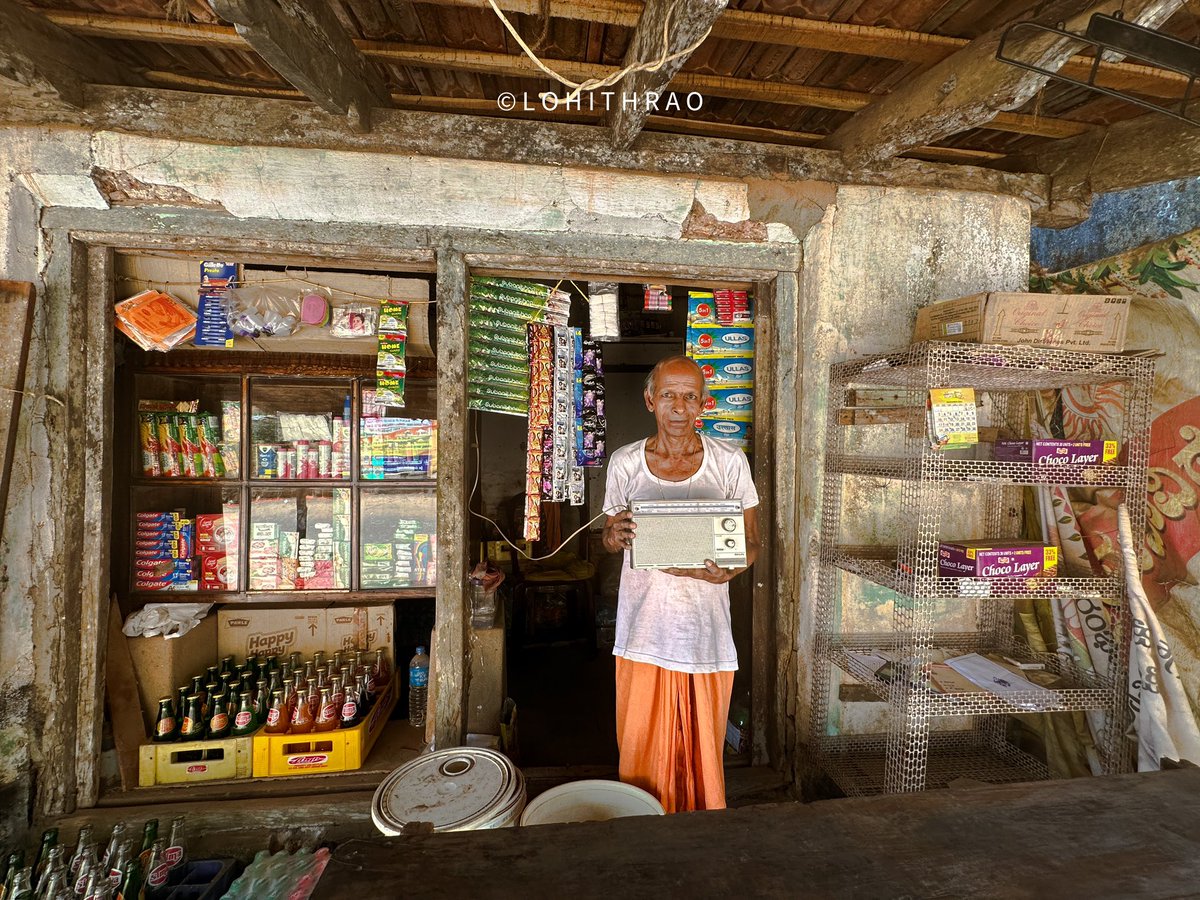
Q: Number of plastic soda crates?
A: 3